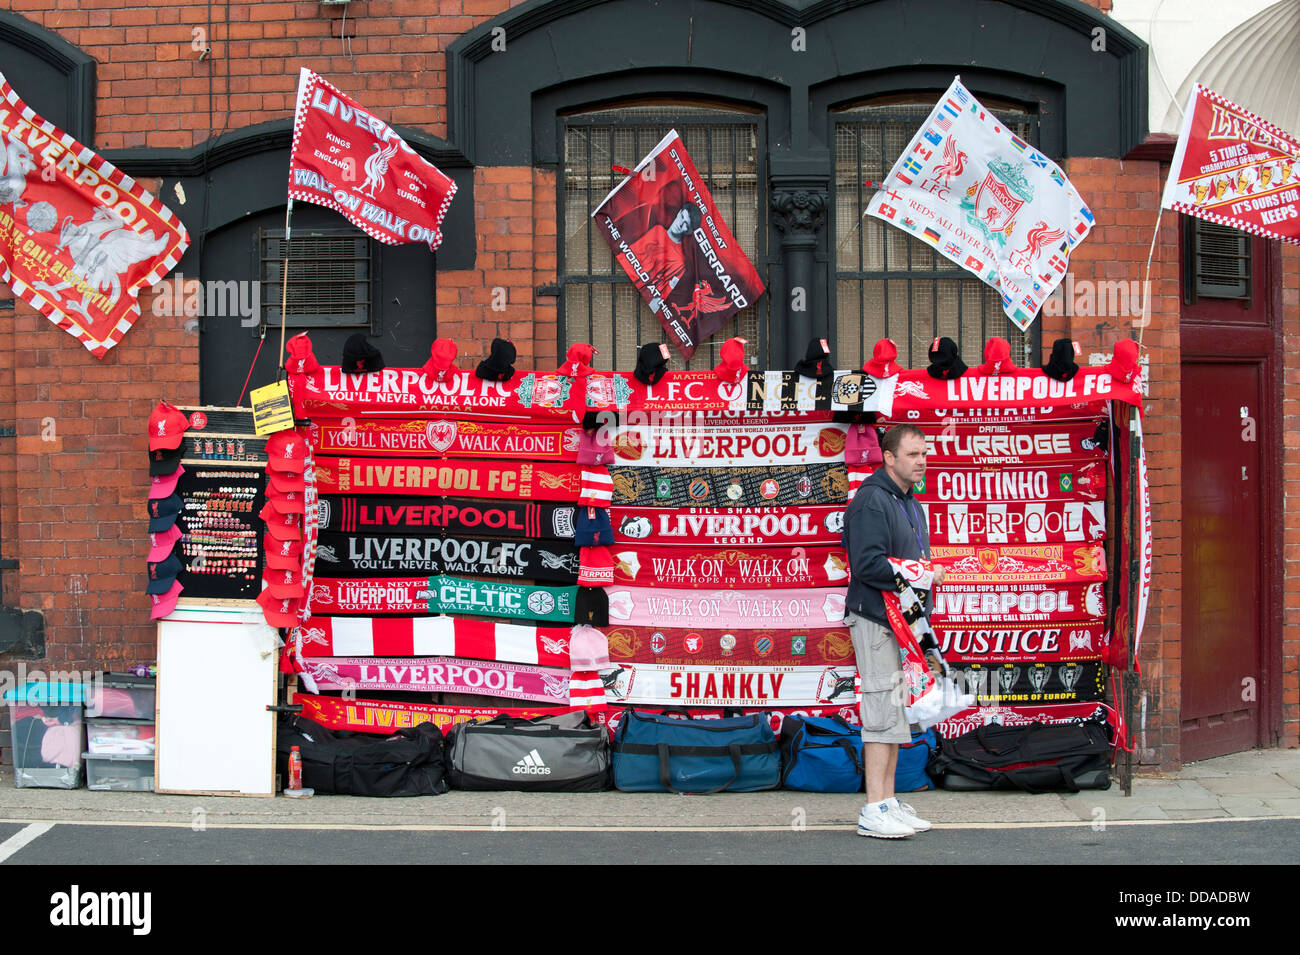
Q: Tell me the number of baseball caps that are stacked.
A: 14